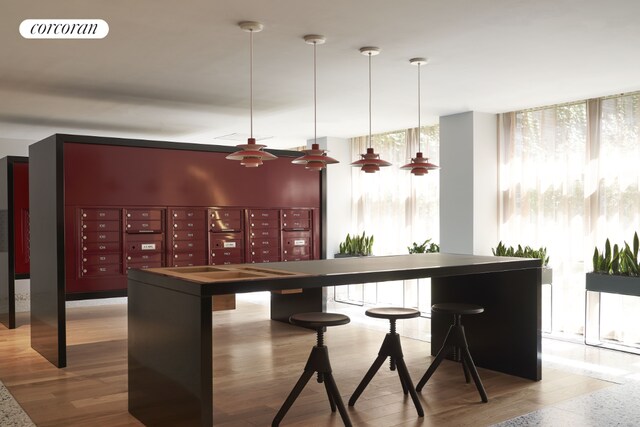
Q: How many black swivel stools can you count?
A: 3